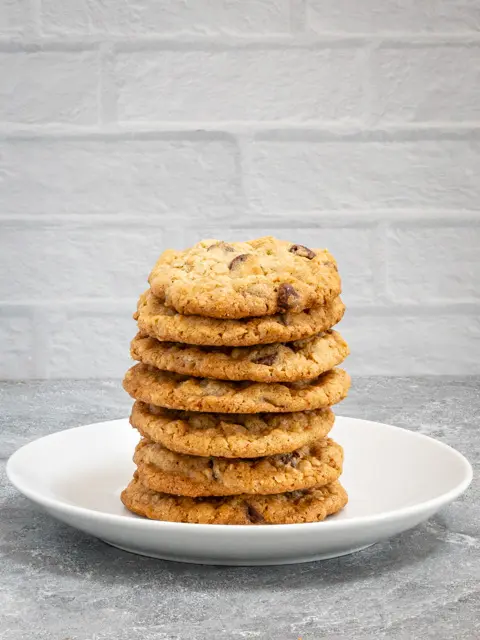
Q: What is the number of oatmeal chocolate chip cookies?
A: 7